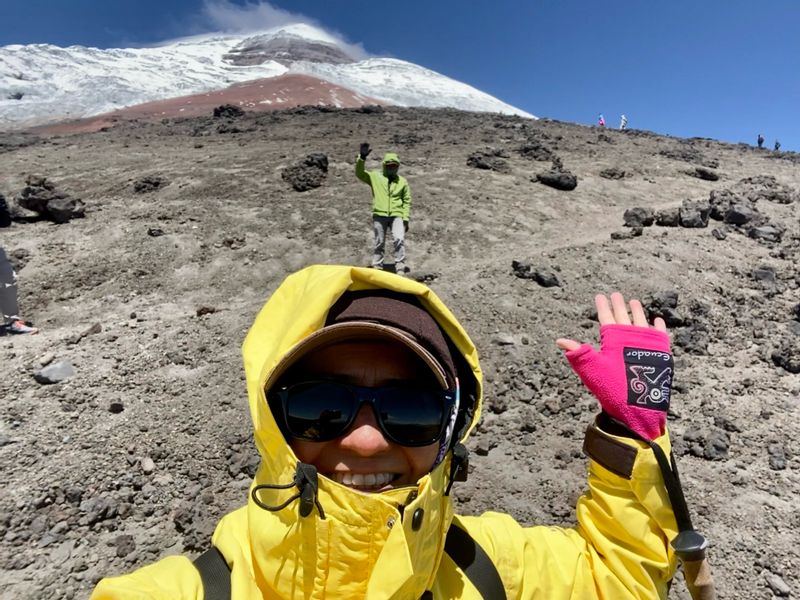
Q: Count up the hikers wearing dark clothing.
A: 2